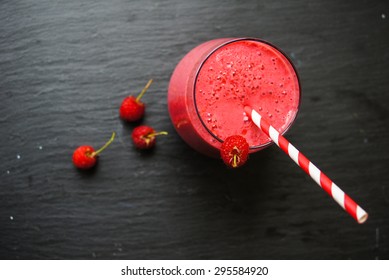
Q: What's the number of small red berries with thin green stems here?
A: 4